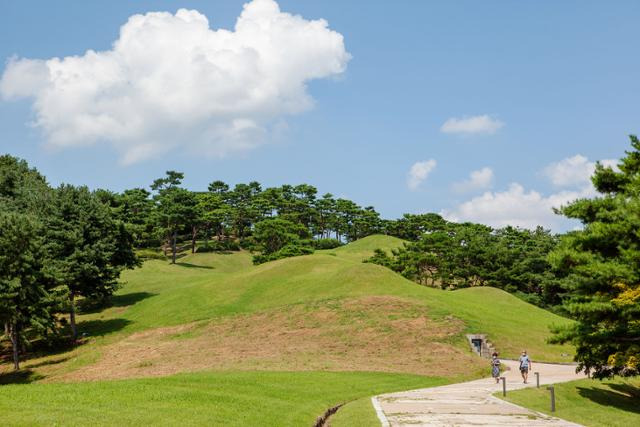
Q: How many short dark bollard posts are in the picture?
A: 3